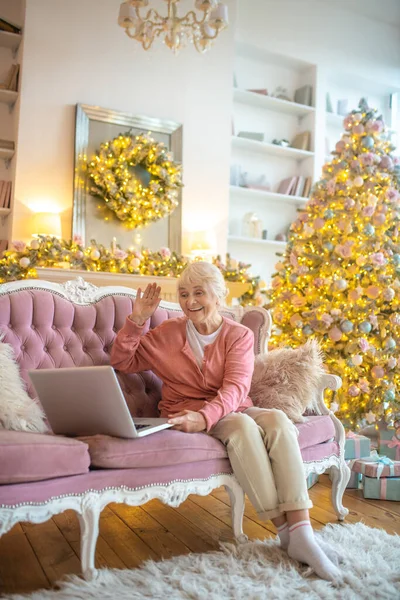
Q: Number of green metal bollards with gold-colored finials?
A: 0